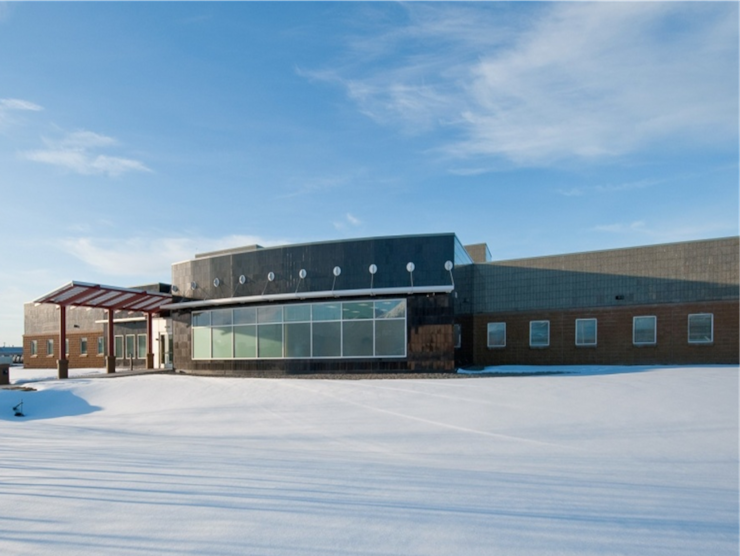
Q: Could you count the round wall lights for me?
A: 10